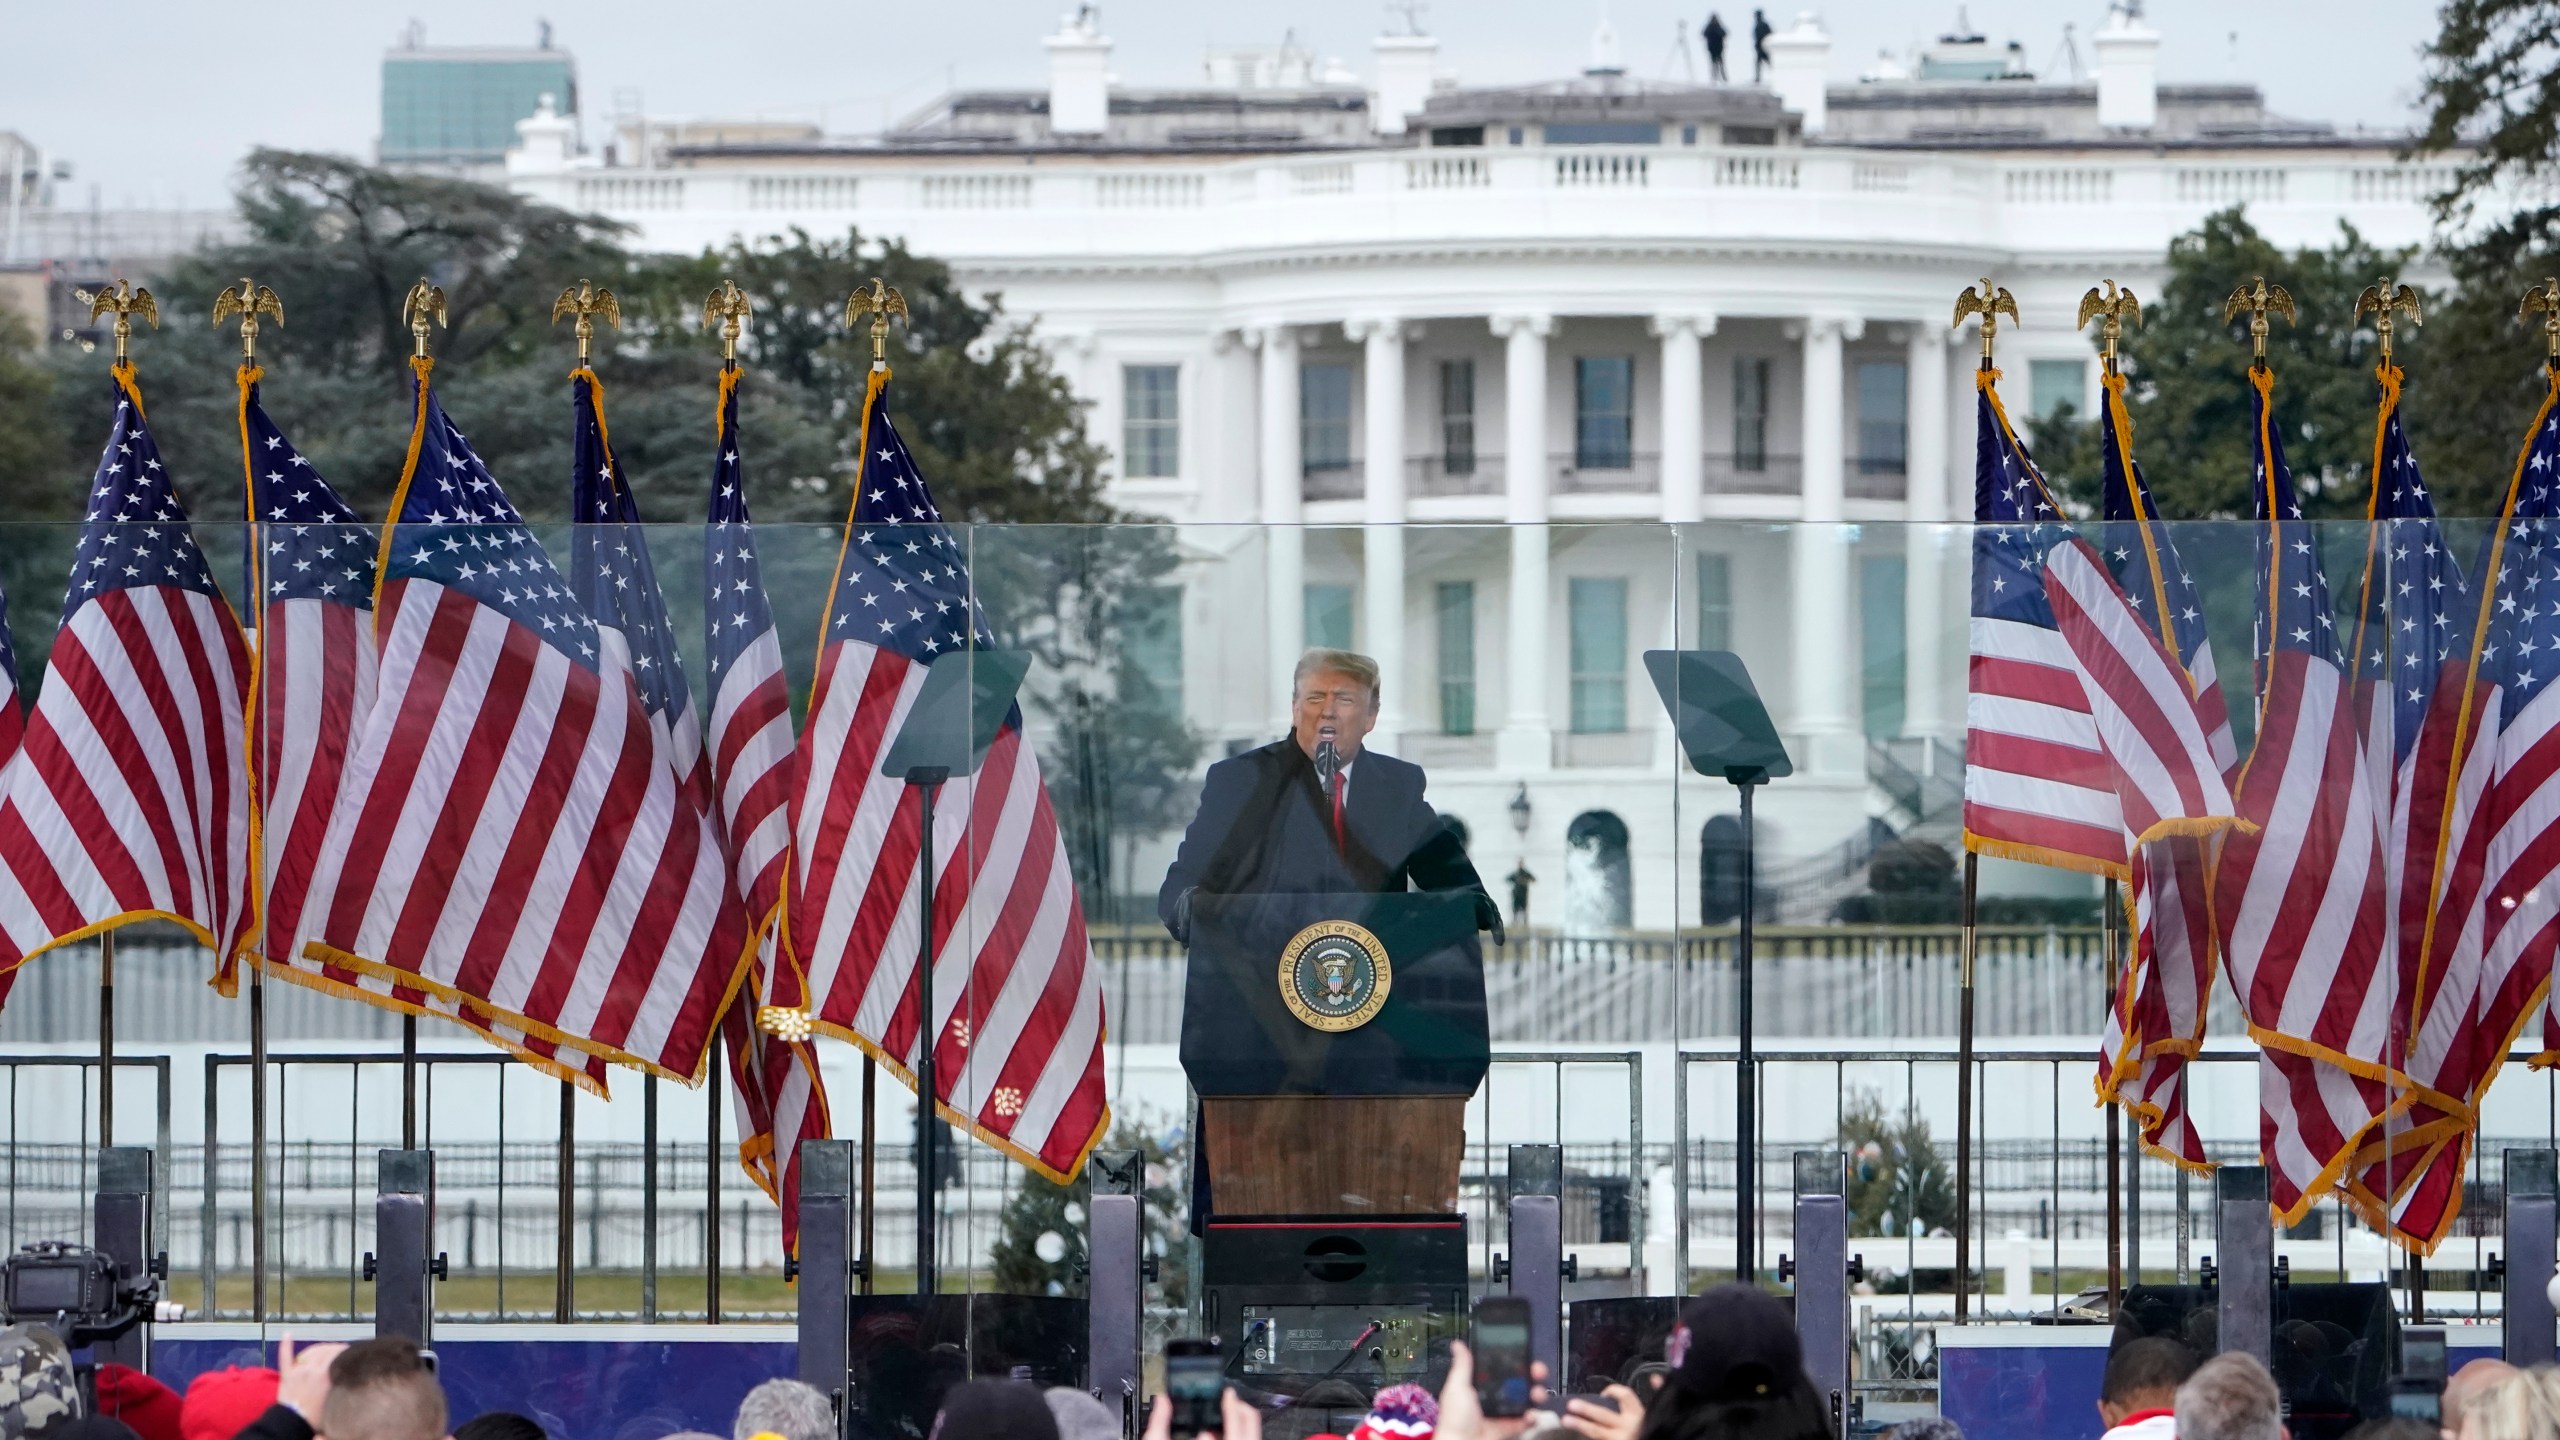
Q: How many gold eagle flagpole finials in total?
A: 11